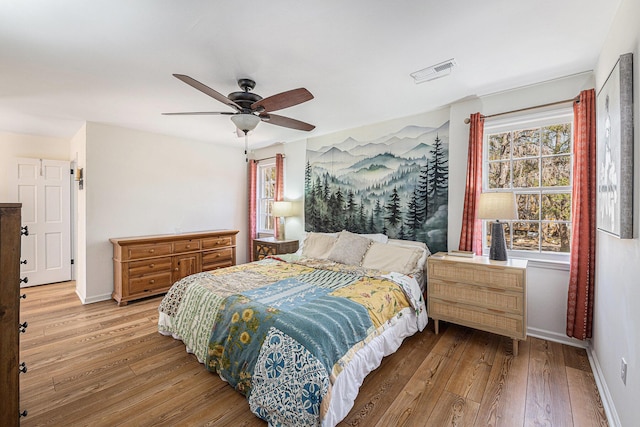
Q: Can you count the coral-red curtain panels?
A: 4